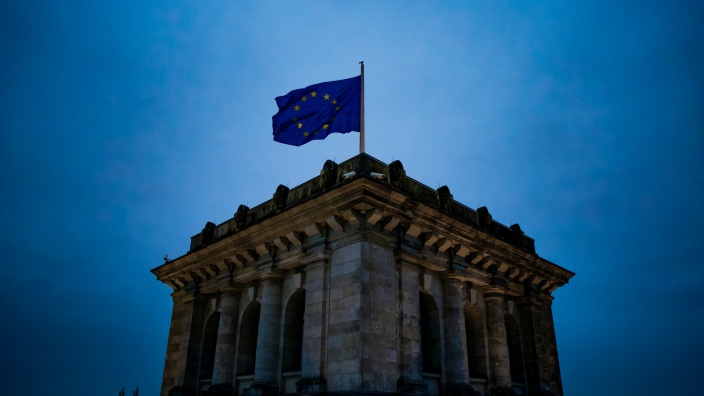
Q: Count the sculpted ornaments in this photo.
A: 8